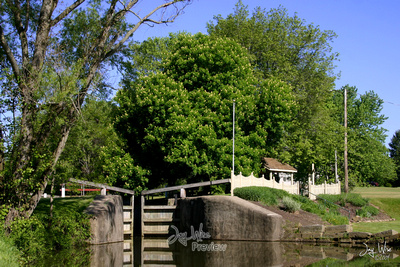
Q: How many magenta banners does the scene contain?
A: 0